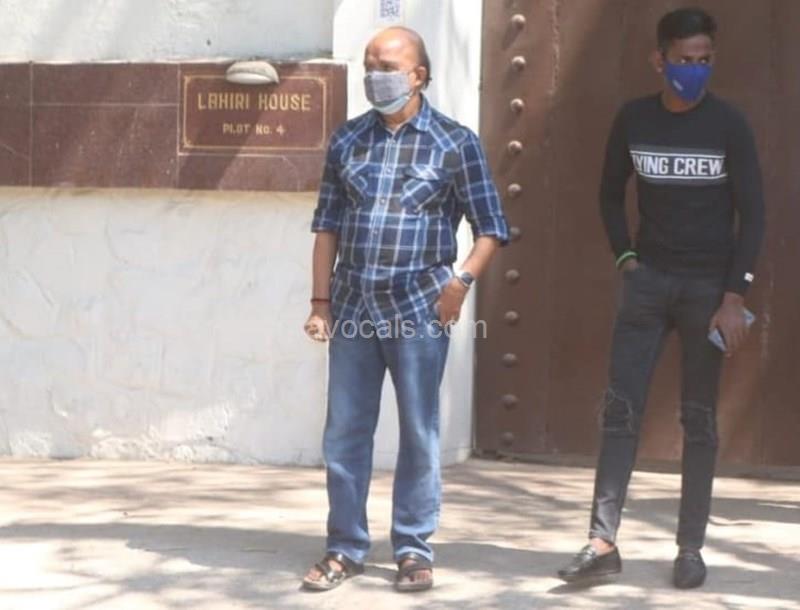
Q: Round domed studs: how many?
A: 11